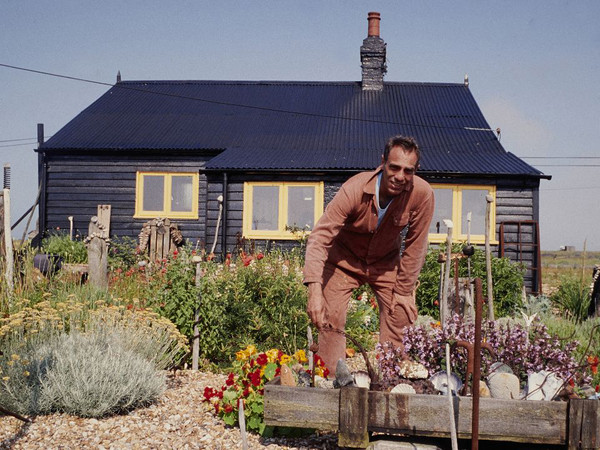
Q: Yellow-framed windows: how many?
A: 3